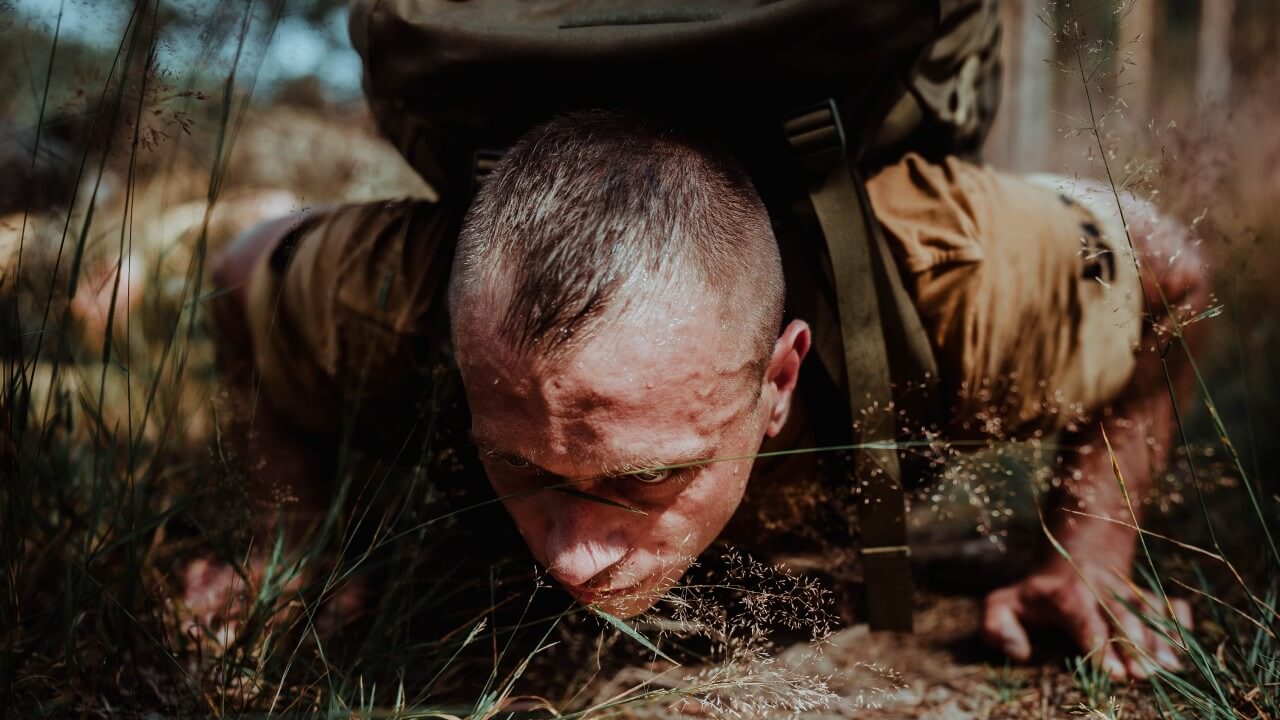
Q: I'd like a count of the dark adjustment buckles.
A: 2